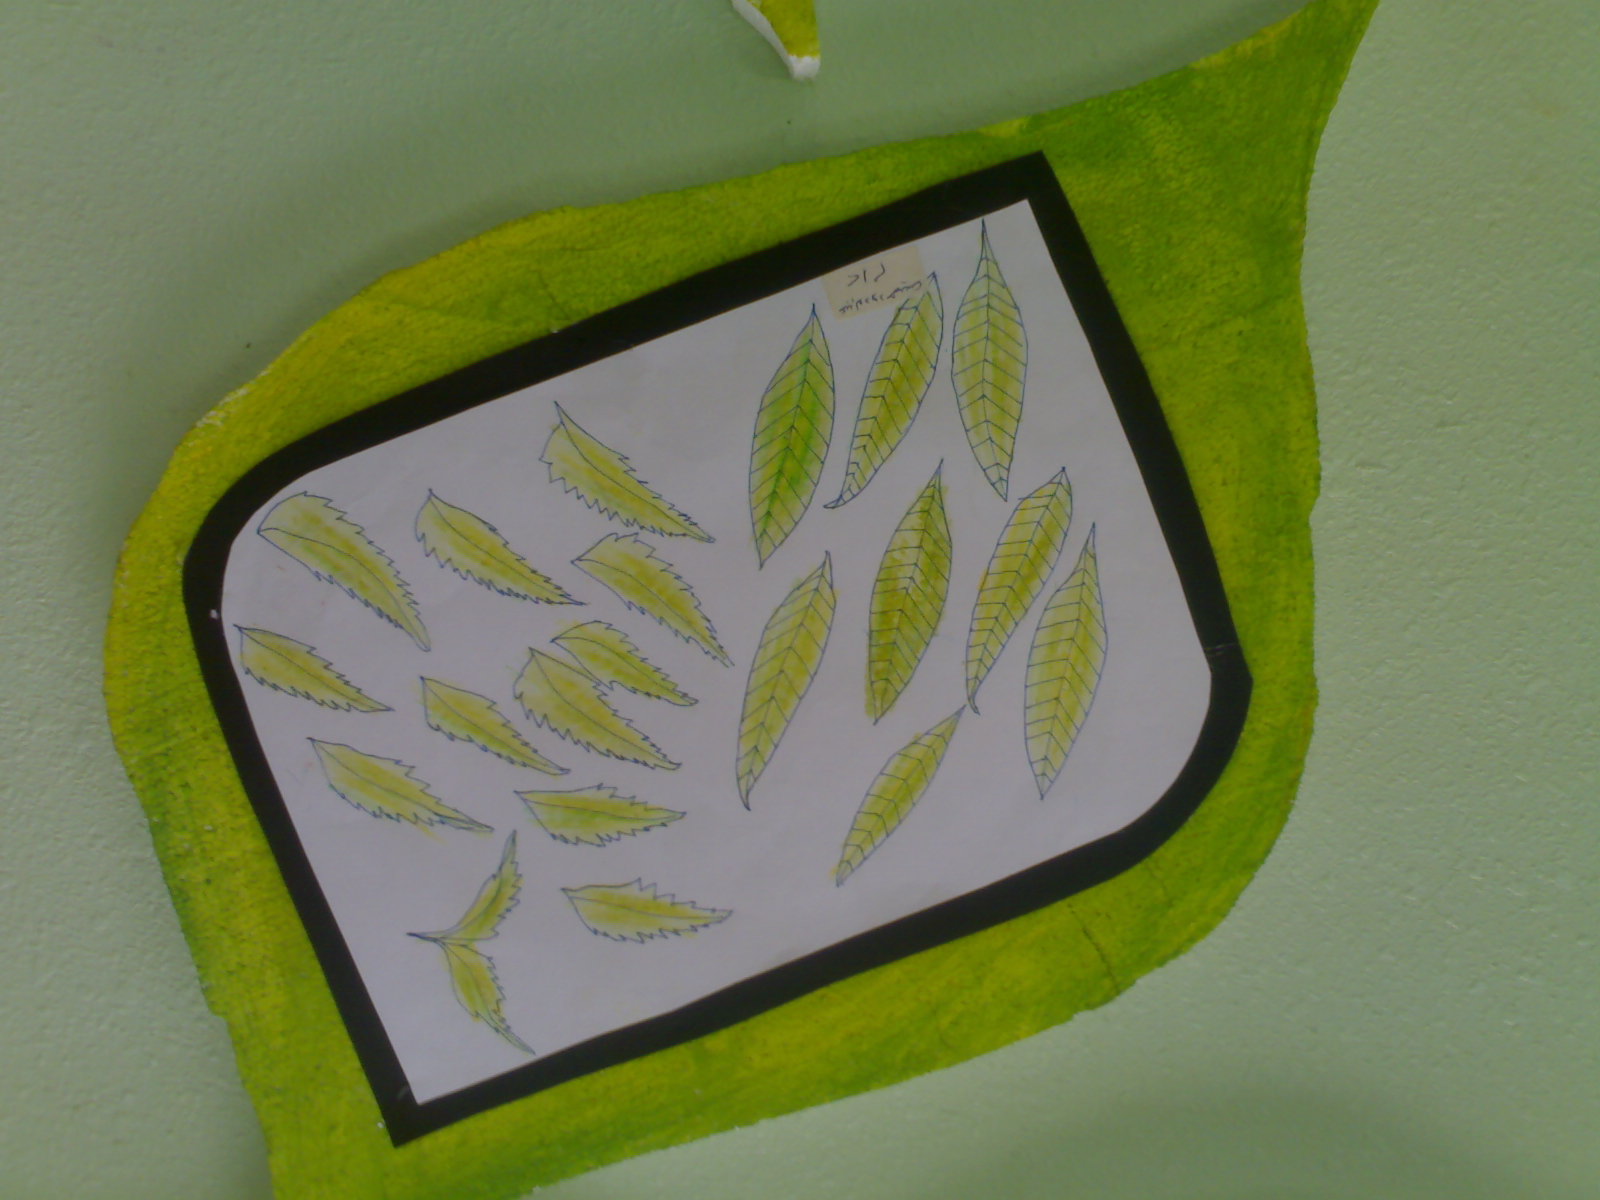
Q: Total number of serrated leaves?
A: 13